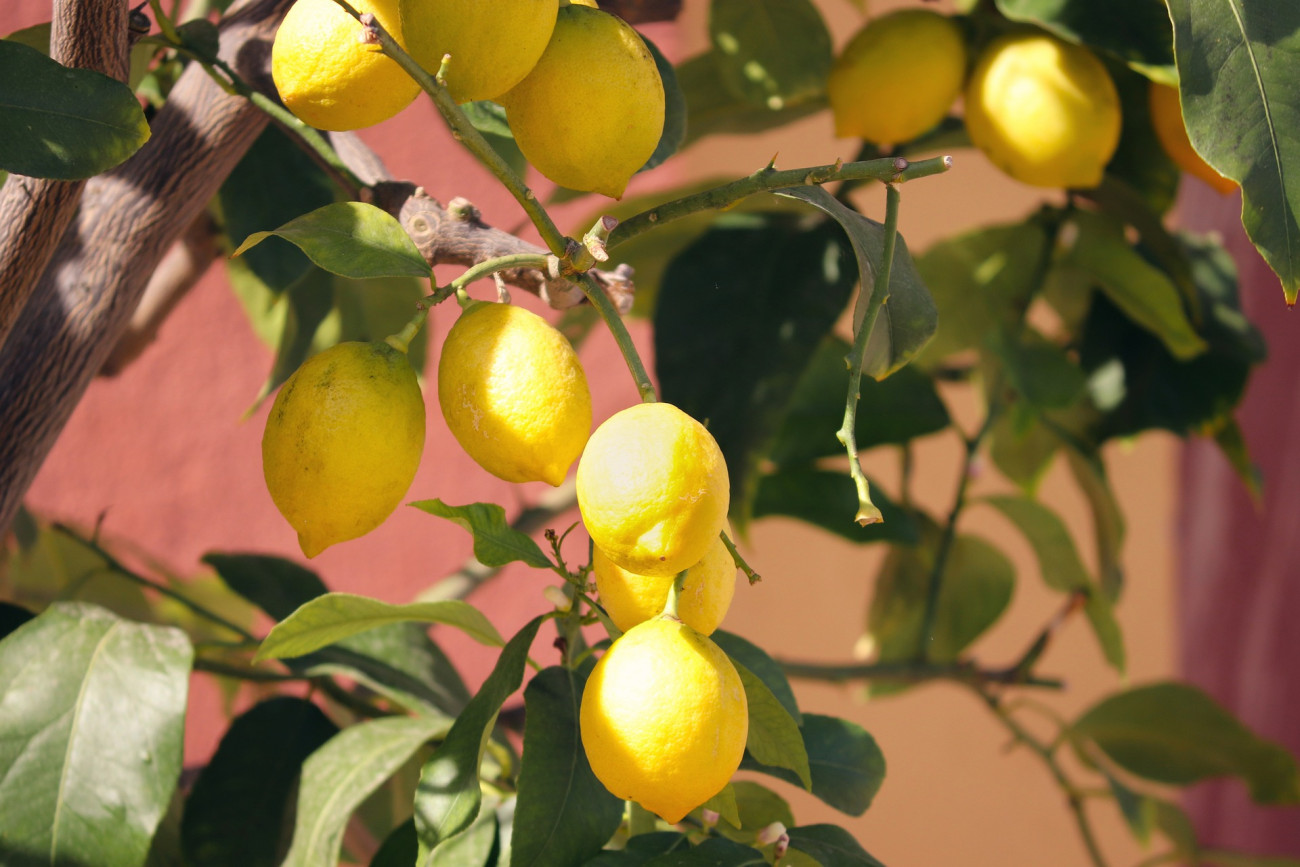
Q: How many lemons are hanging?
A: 11